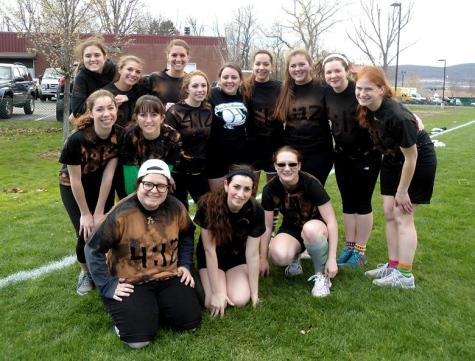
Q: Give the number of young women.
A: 14